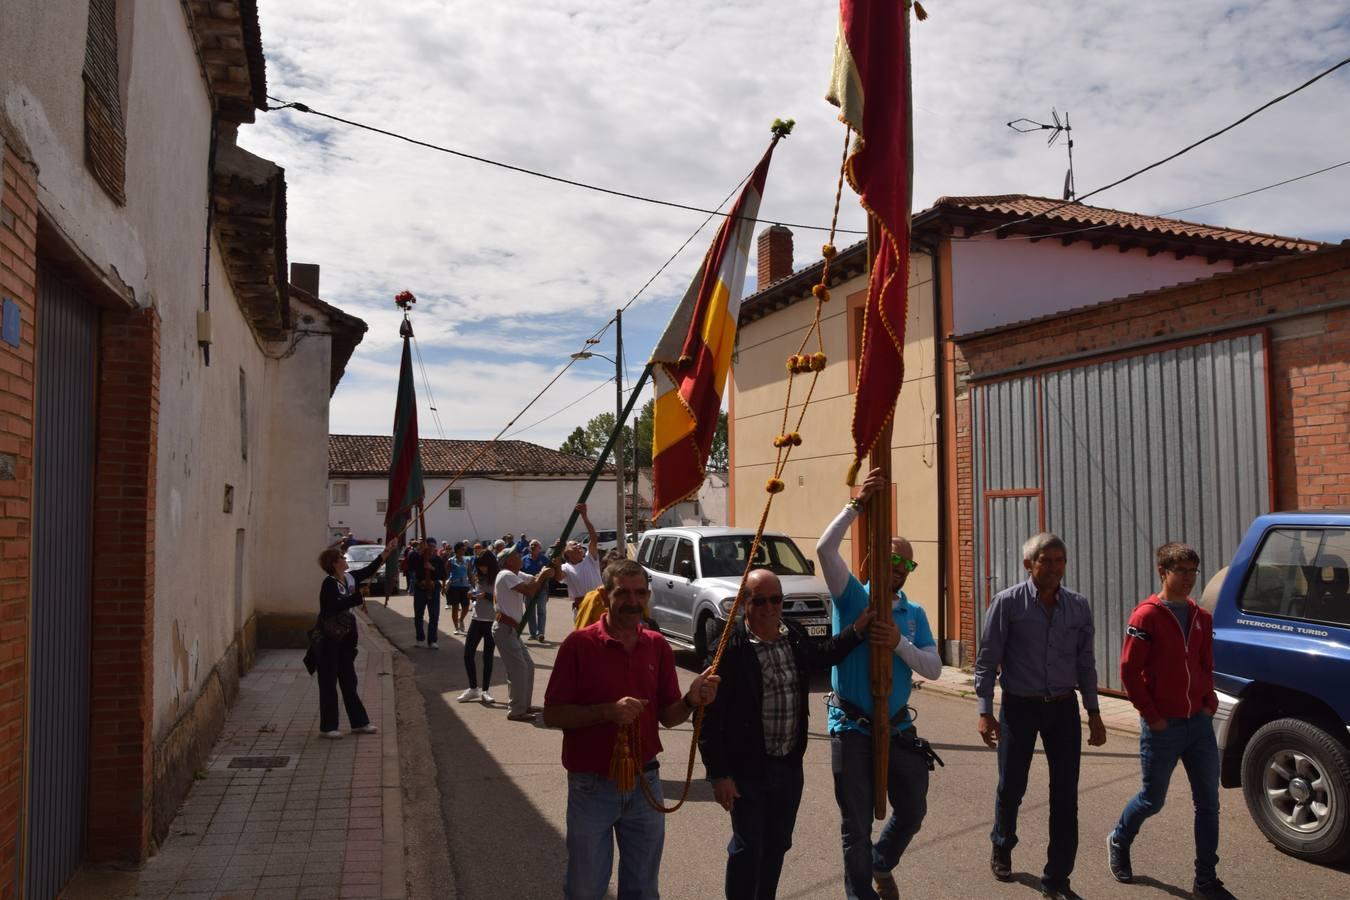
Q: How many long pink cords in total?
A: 0